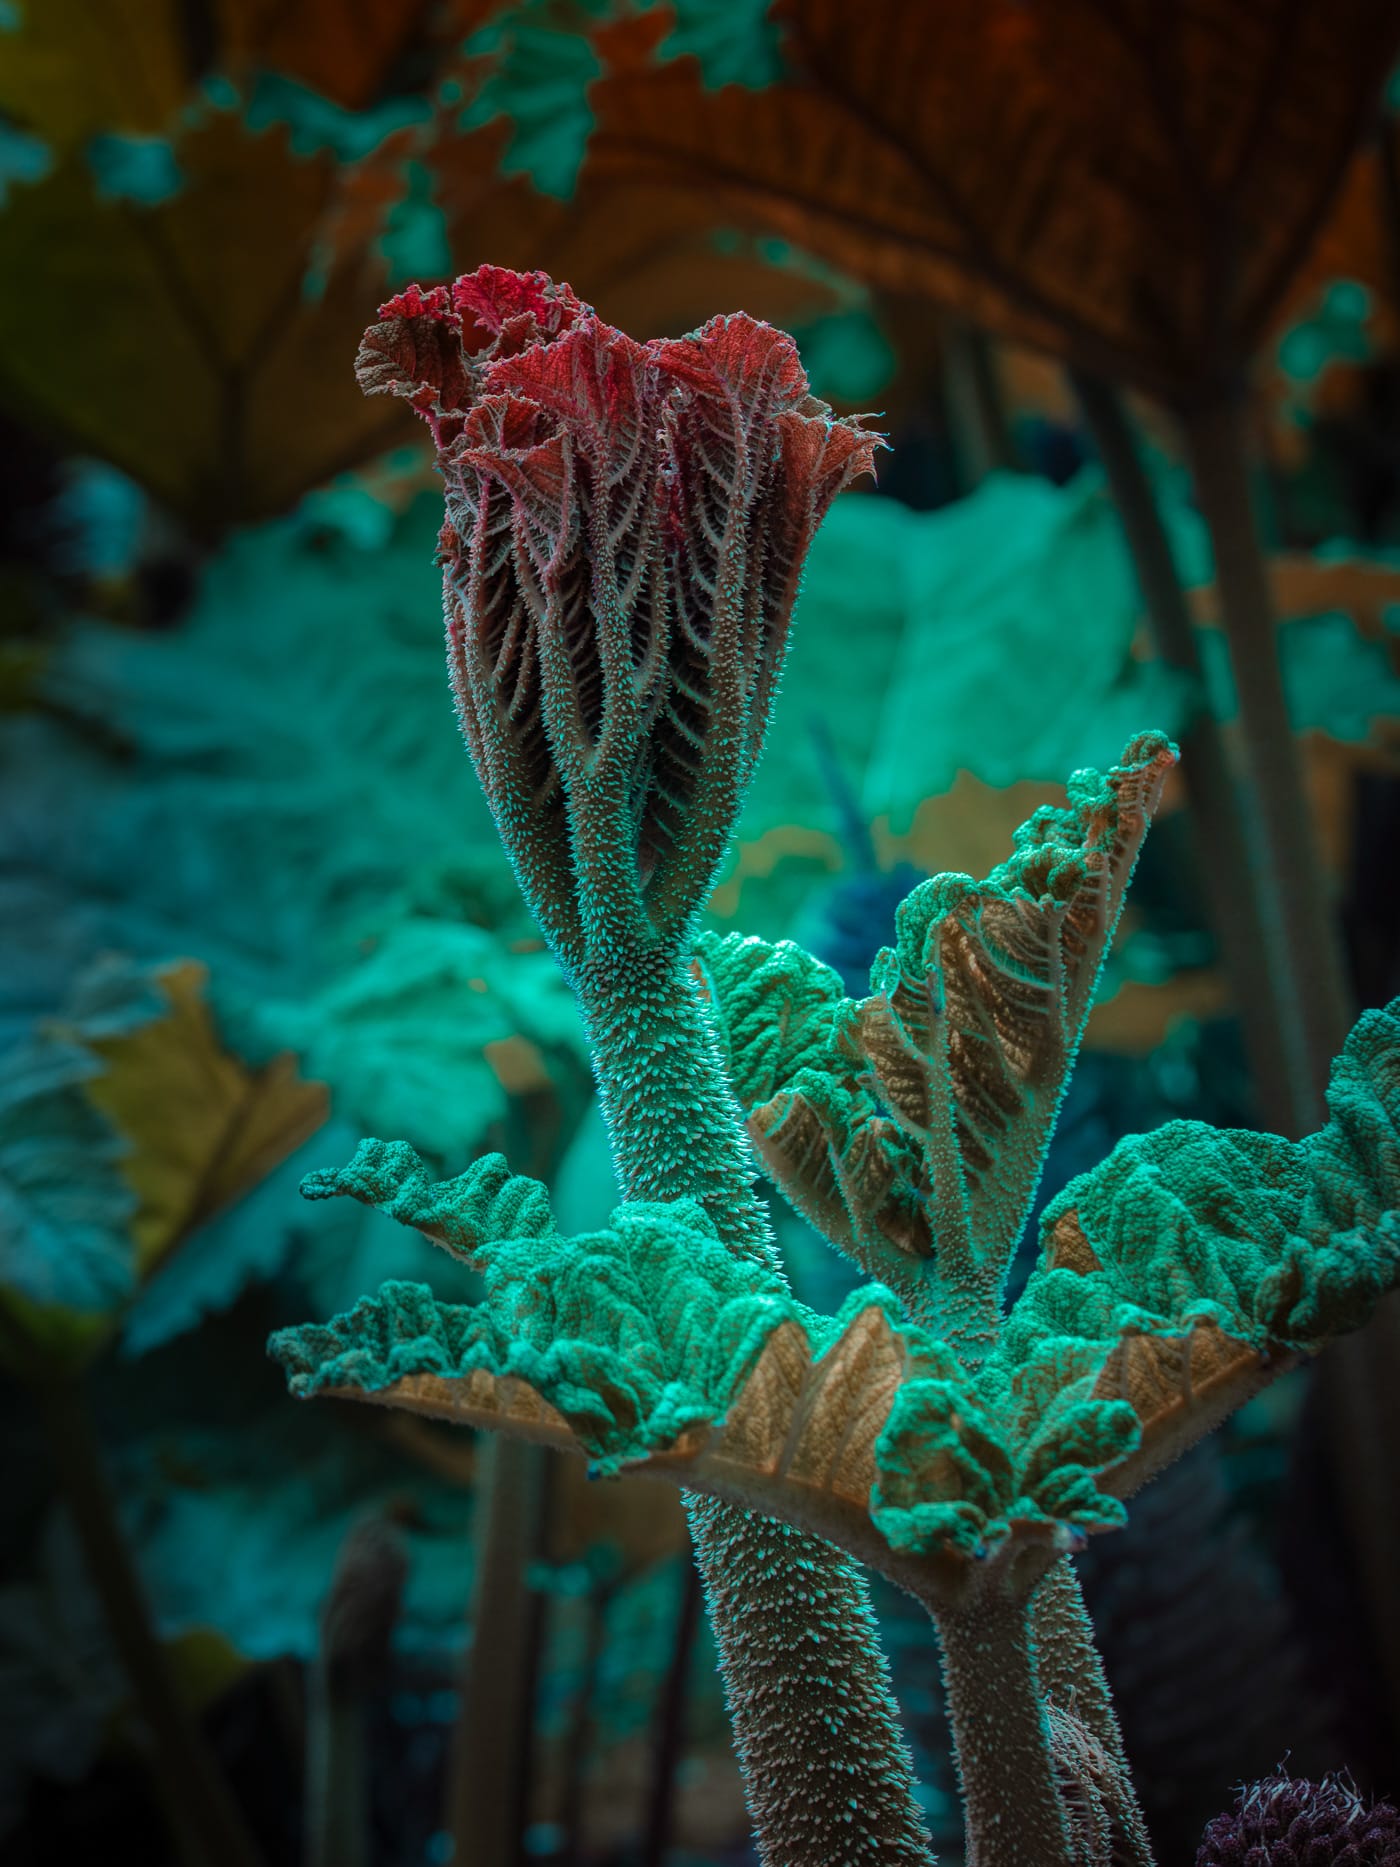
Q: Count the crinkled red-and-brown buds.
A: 1